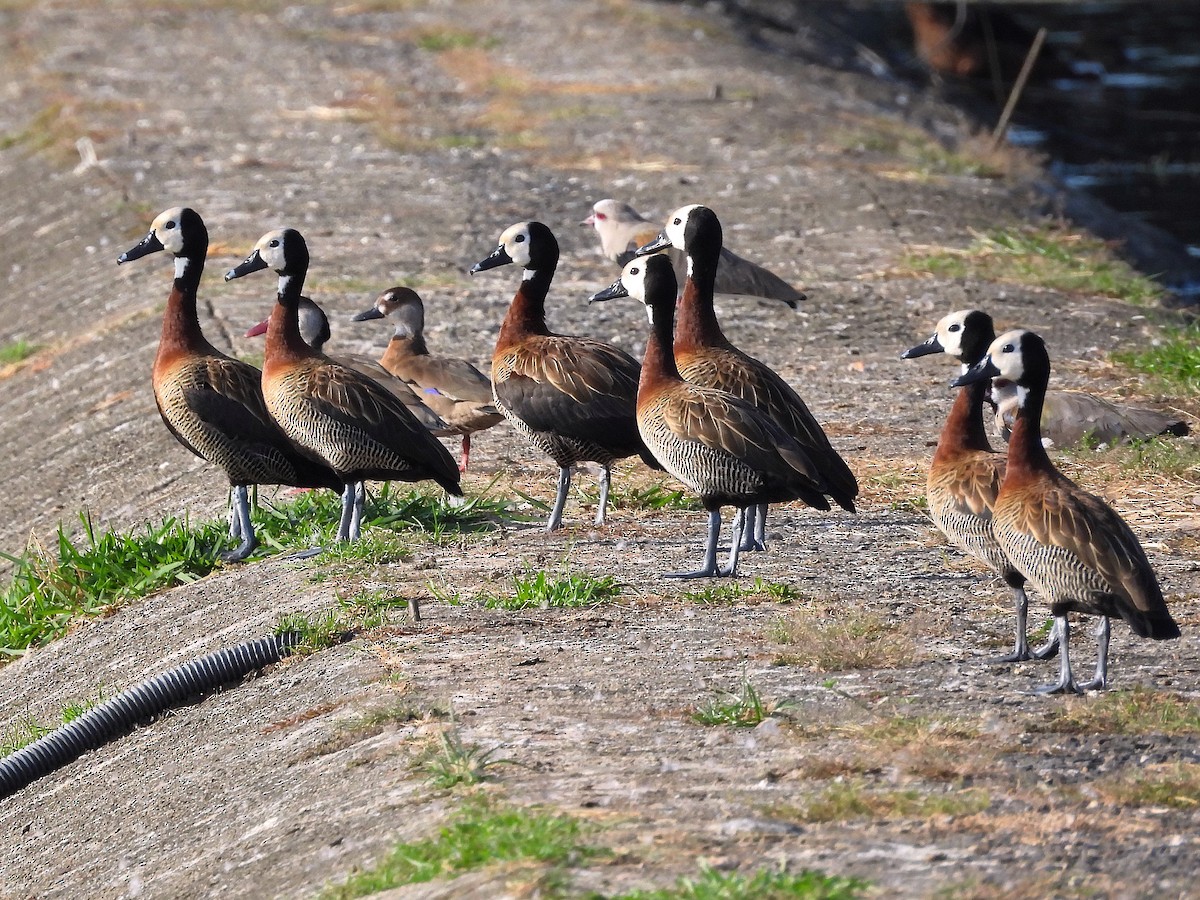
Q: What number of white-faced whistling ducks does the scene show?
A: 7